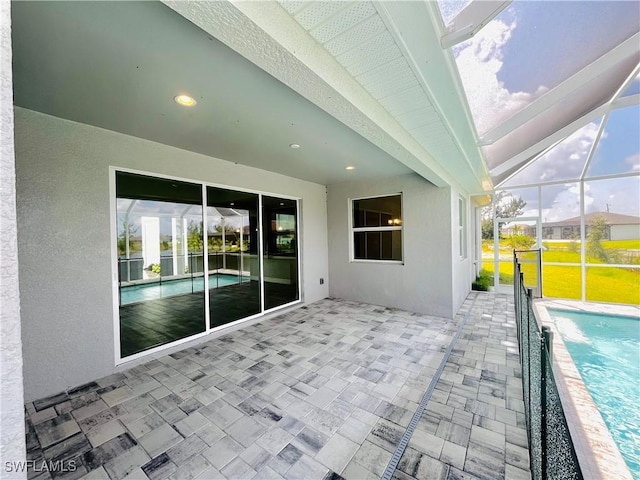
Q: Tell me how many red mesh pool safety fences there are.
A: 0